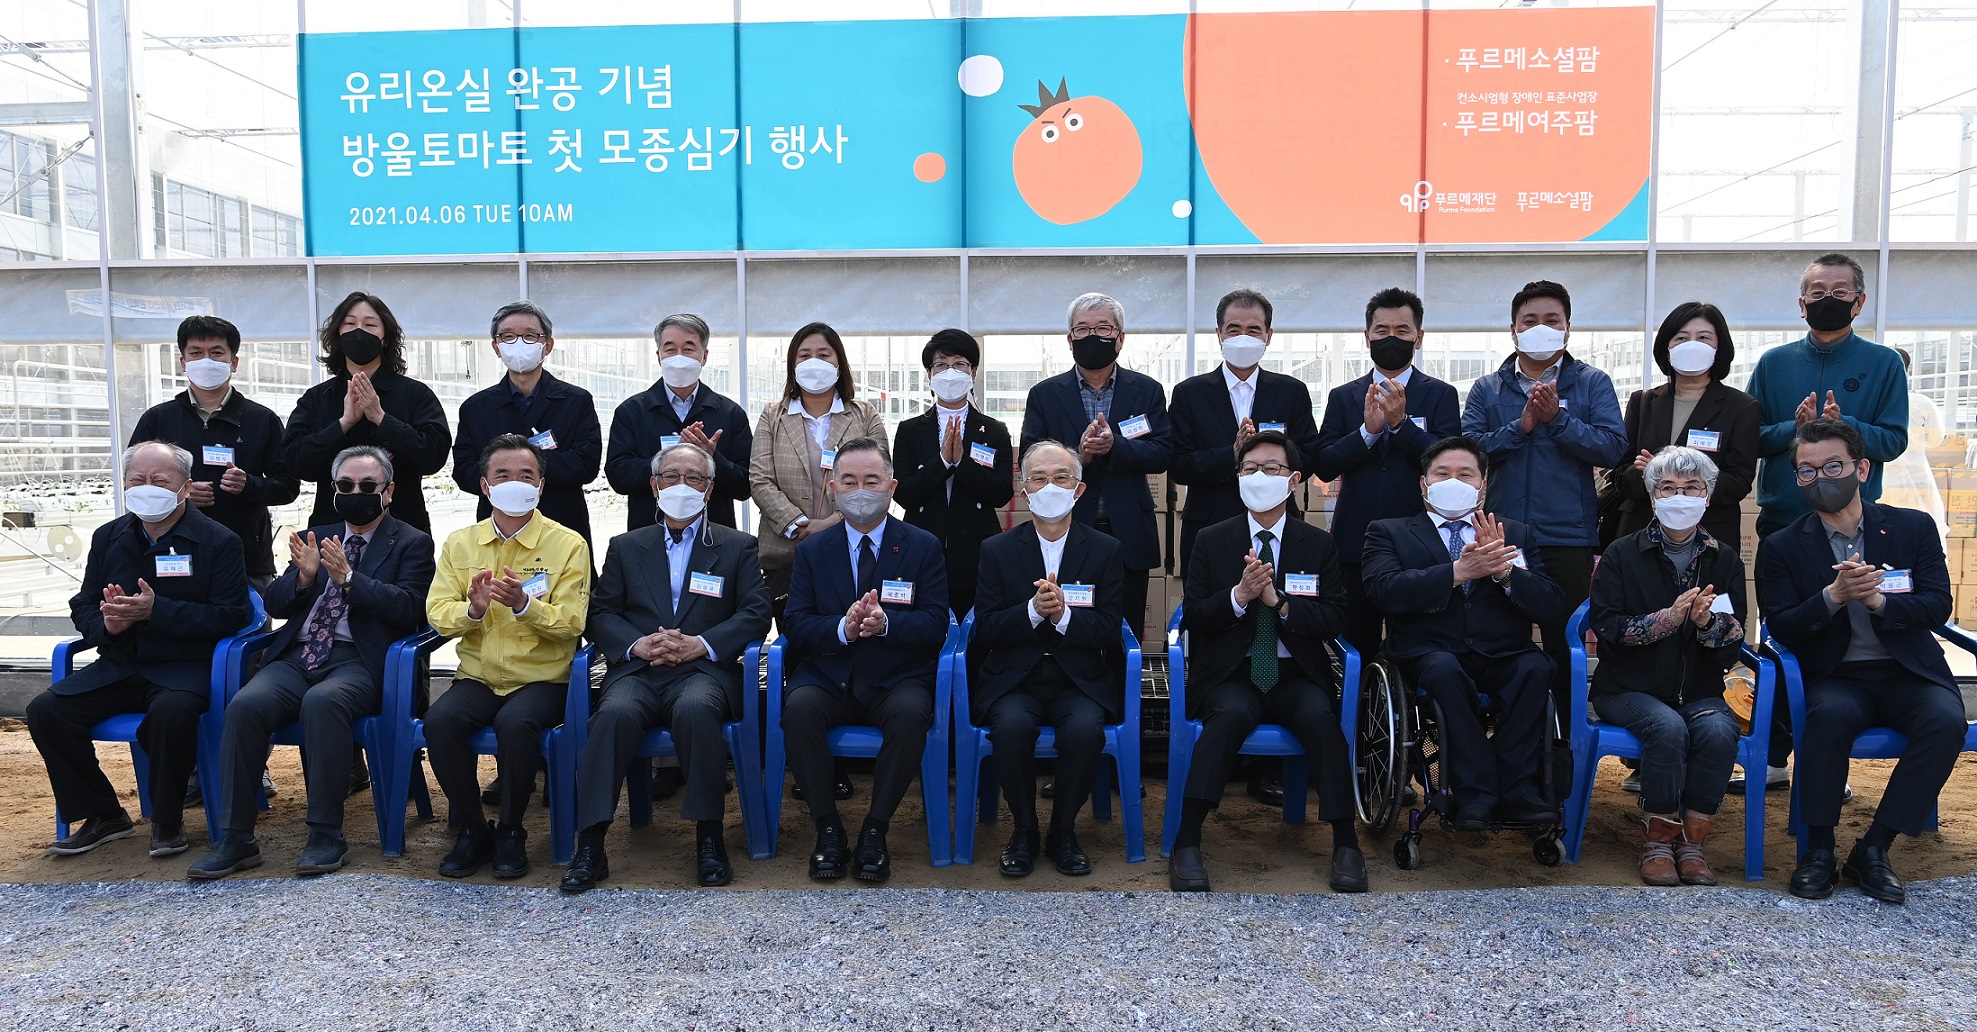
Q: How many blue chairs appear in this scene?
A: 9